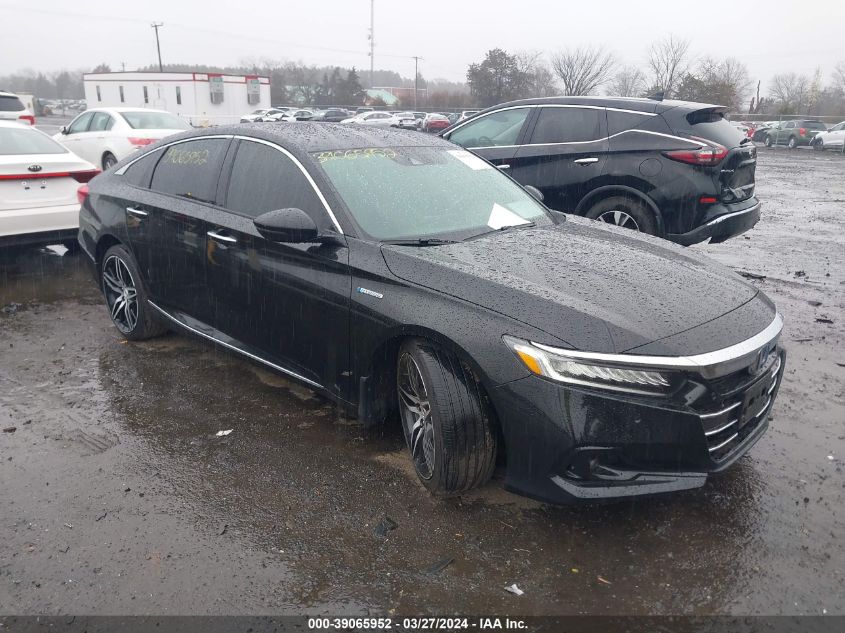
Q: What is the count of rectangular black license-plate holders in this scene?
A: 1